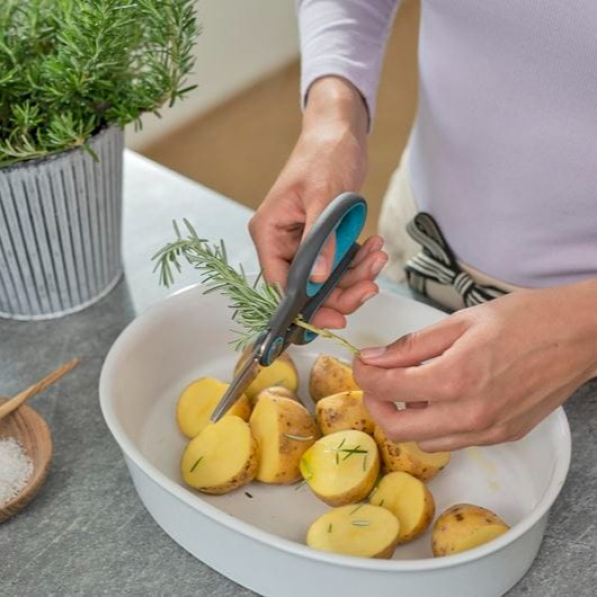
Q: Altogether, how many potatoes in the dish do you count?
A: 12